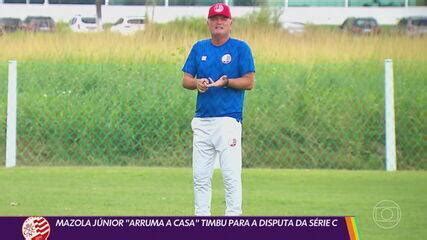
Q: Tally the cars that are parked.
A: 7